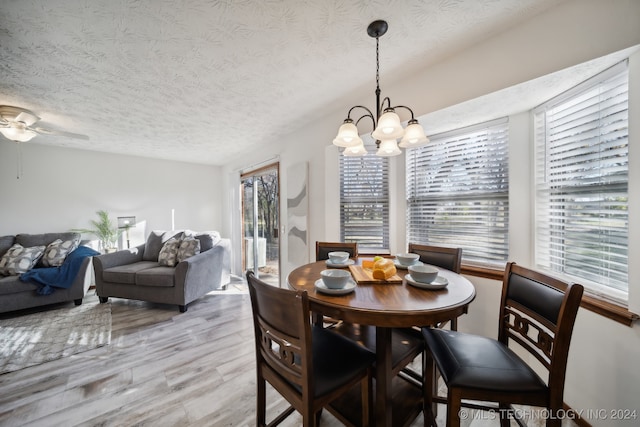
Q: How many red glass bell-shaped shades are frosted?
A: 0